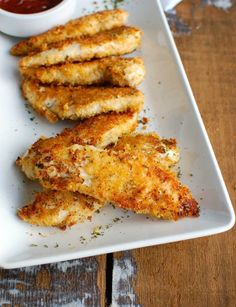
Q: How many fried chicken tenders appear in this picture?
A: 7